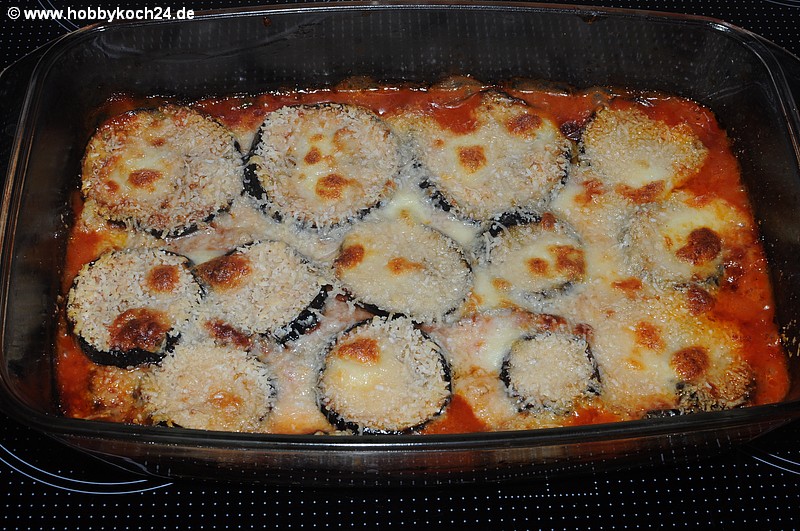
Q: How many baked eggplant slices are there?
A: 13